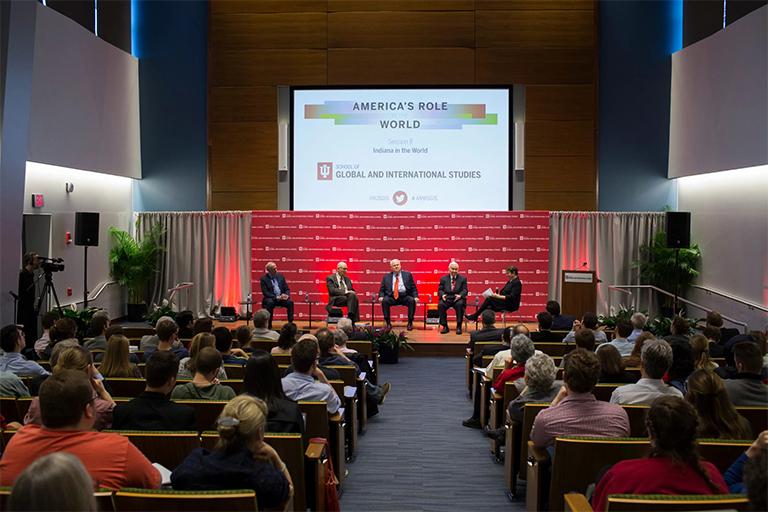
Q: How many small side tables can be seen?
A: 5